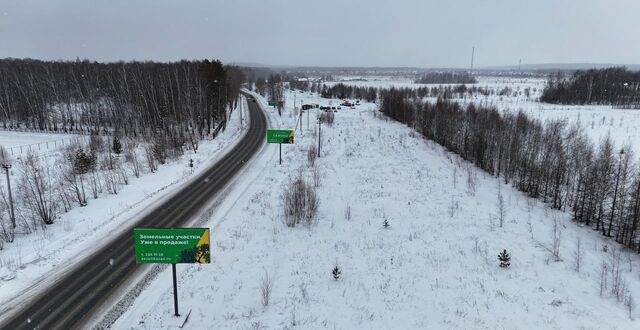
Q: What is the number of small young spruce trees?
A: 3